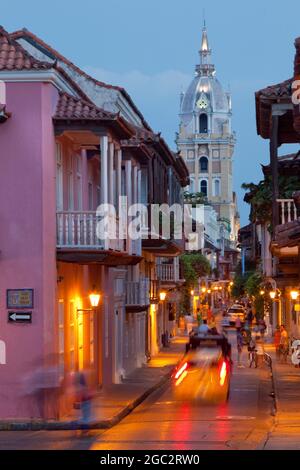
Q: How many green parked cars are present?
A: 0